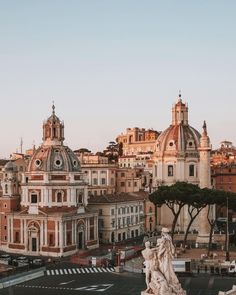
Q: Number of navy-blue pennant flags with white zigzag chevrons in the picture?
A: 0